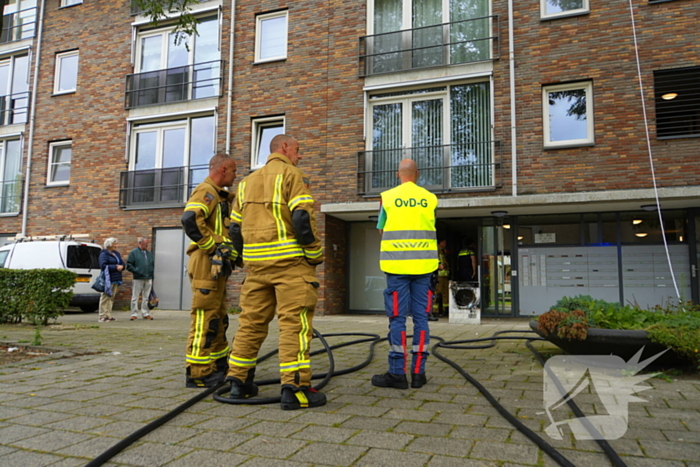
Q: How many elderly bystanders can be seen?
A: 2